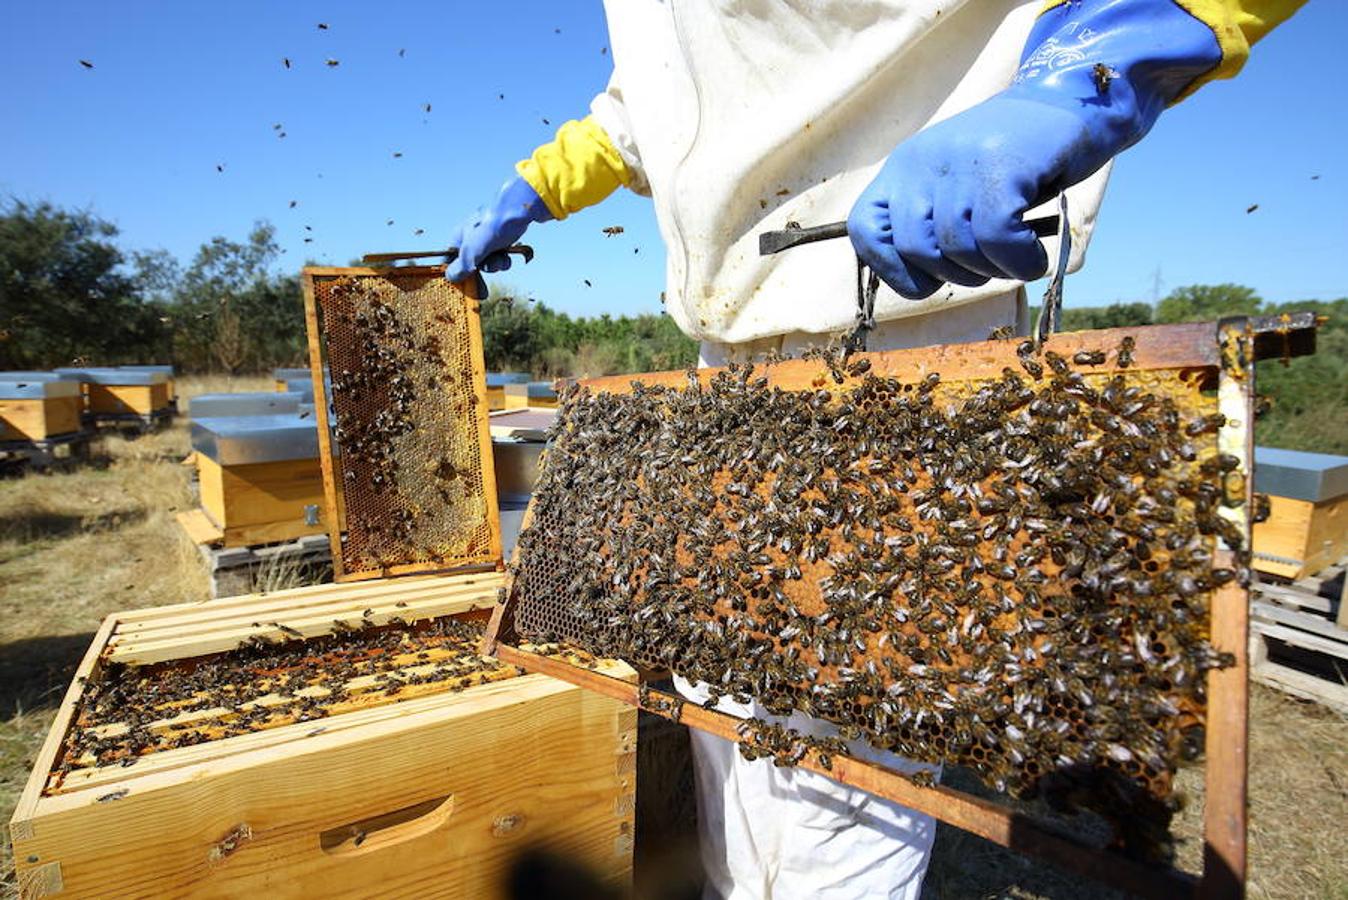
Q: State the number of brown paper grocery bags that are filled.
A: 0